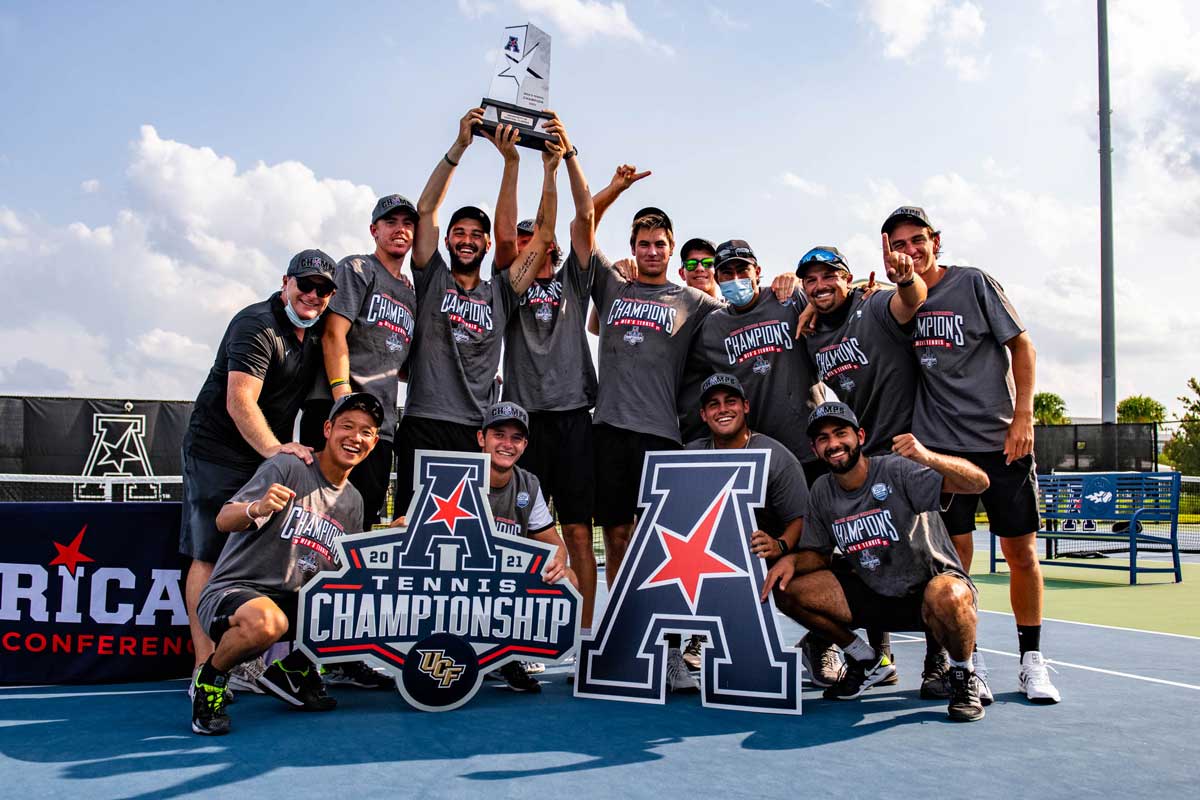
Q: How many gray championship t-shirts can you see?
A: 11